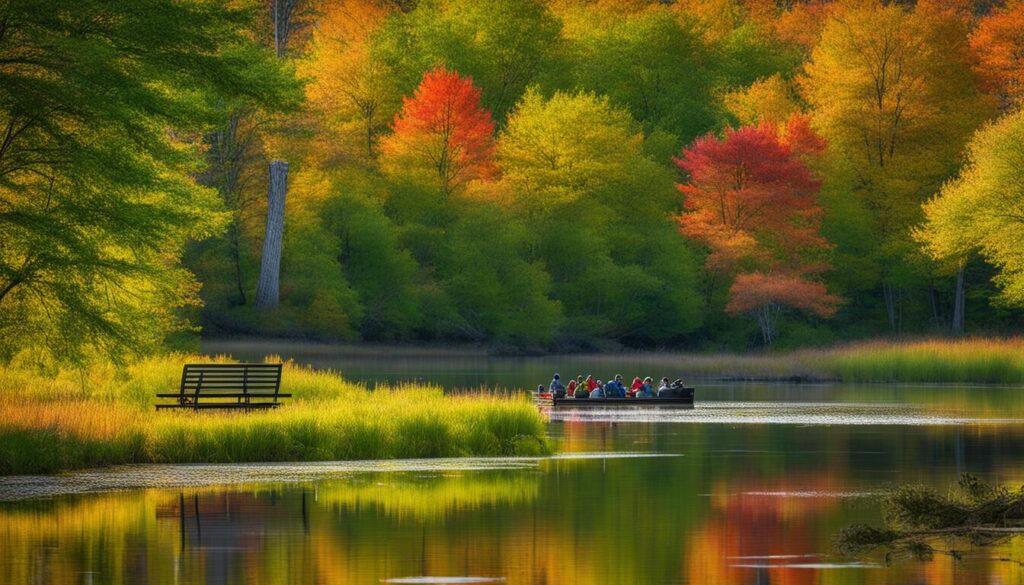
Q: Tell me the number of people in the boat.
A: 11